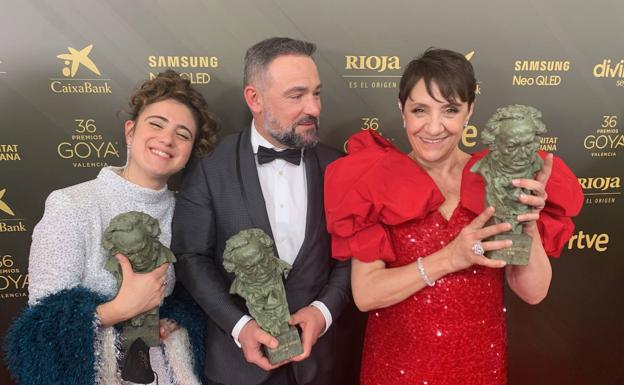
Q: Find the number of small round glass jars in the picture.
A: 0